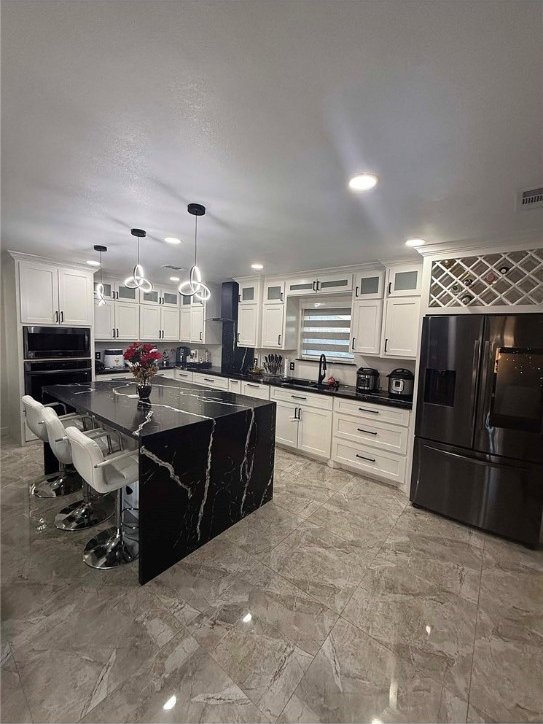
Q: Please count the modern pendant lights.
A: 3